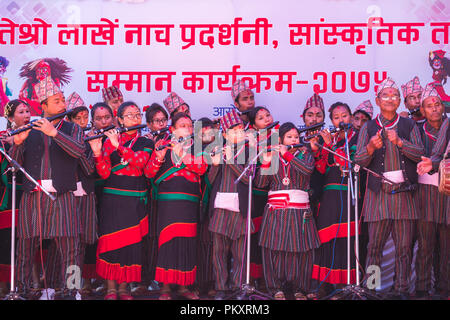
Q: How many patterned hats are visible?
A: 11